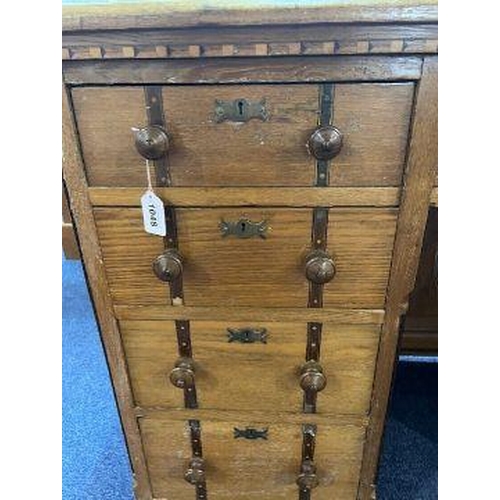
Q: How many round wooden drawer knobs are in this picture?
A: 8